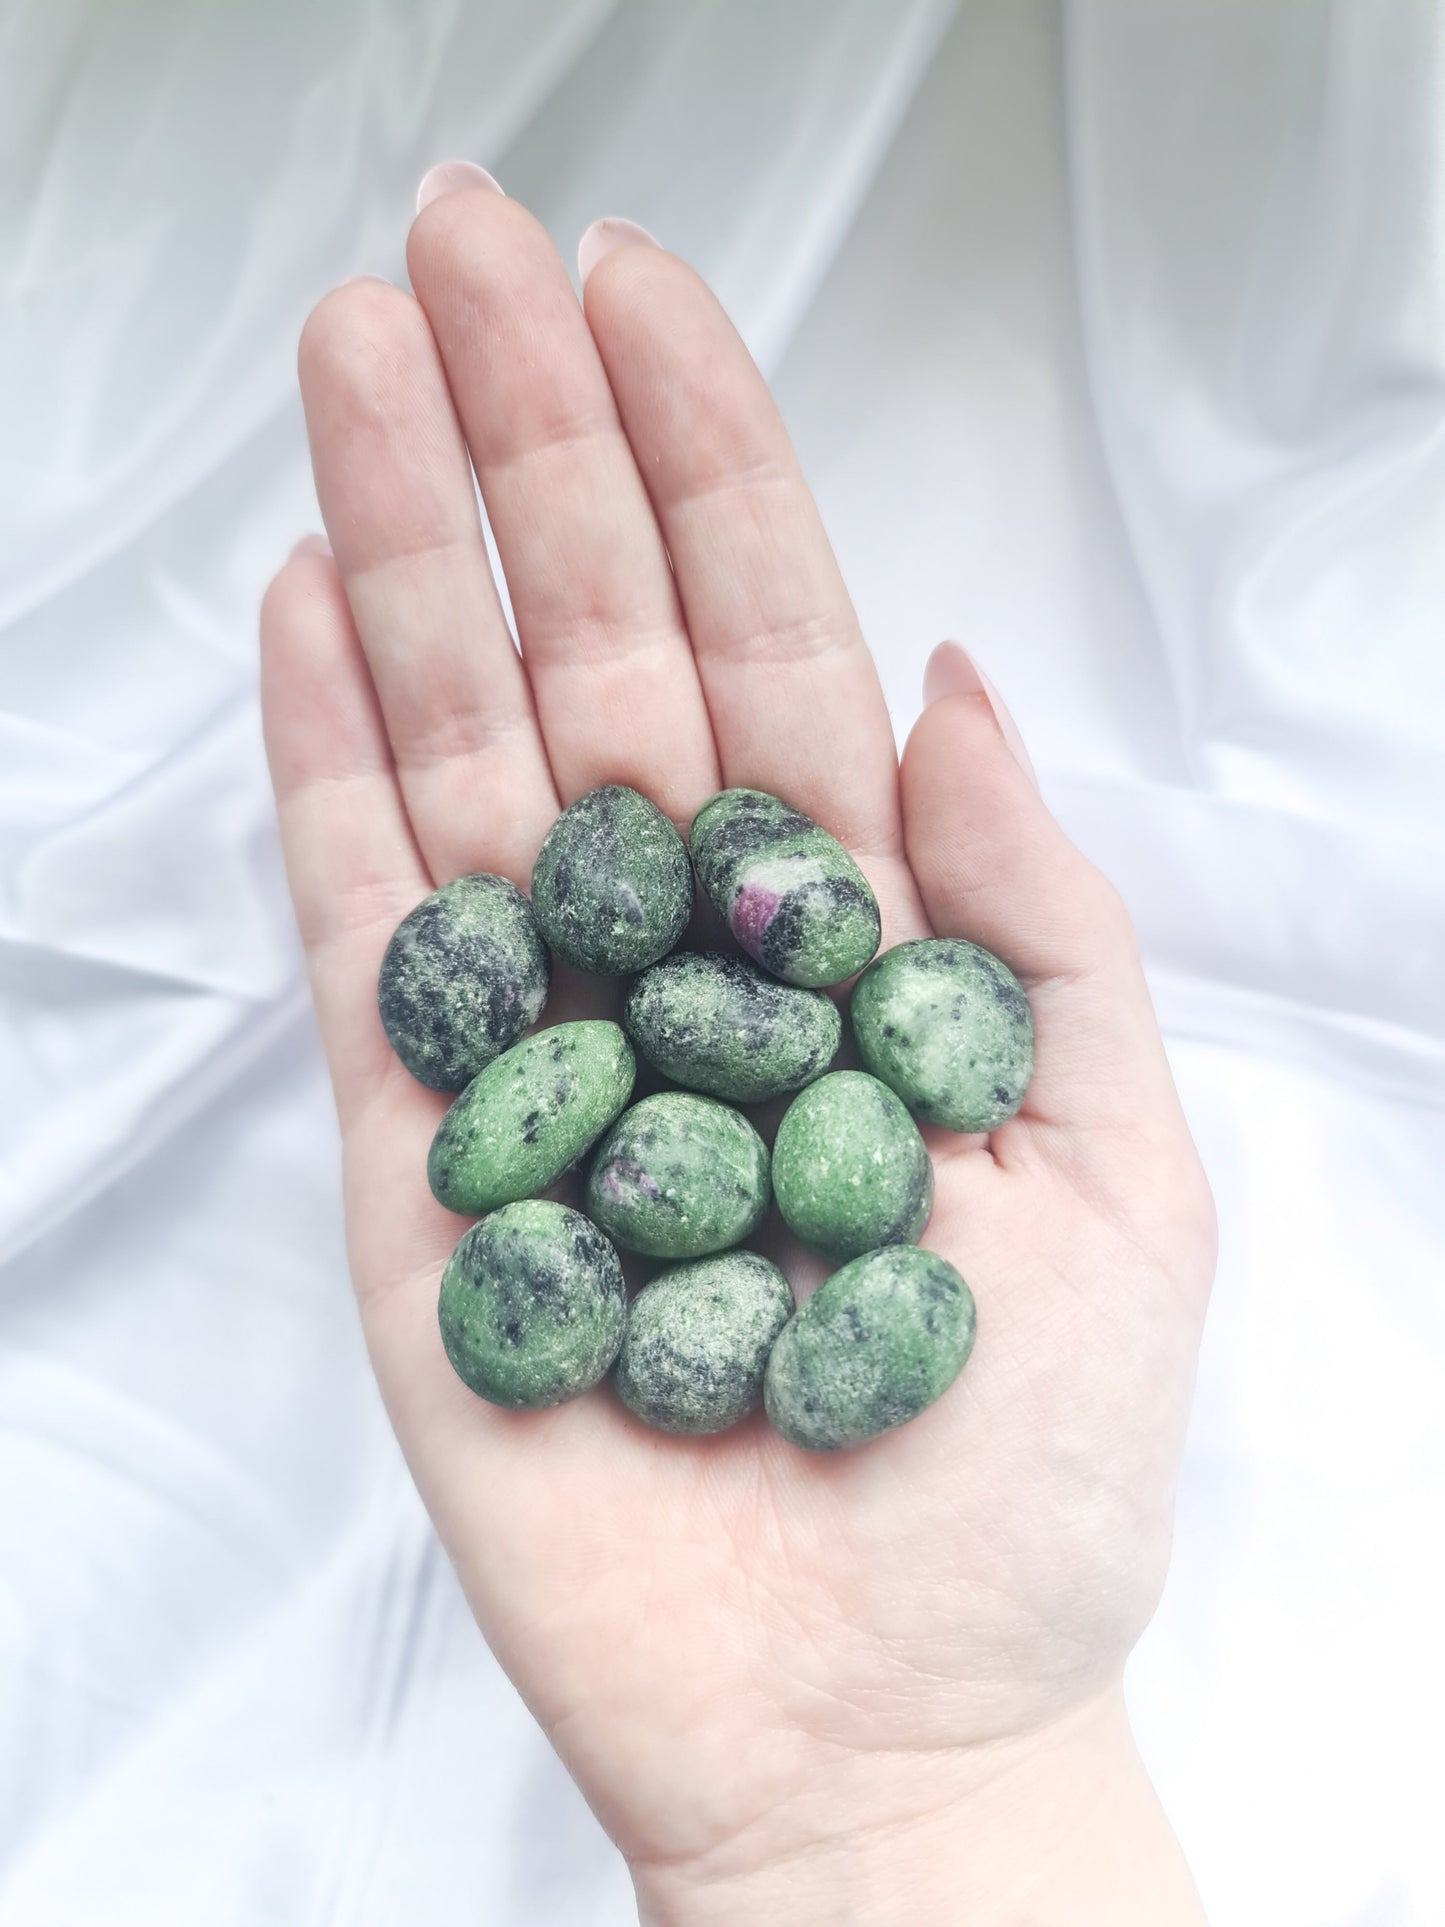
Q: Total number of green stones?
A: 11